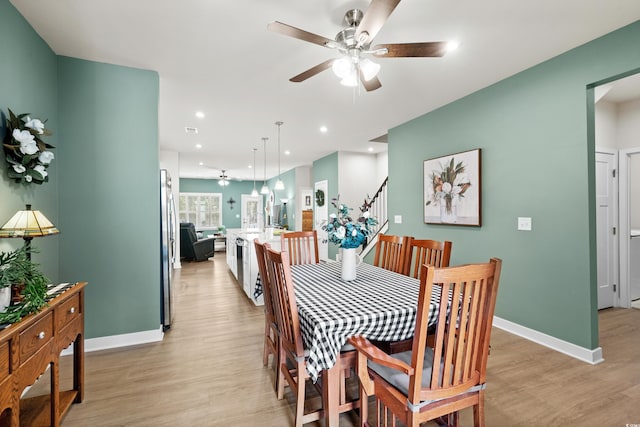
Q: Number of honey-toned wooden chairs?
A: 6